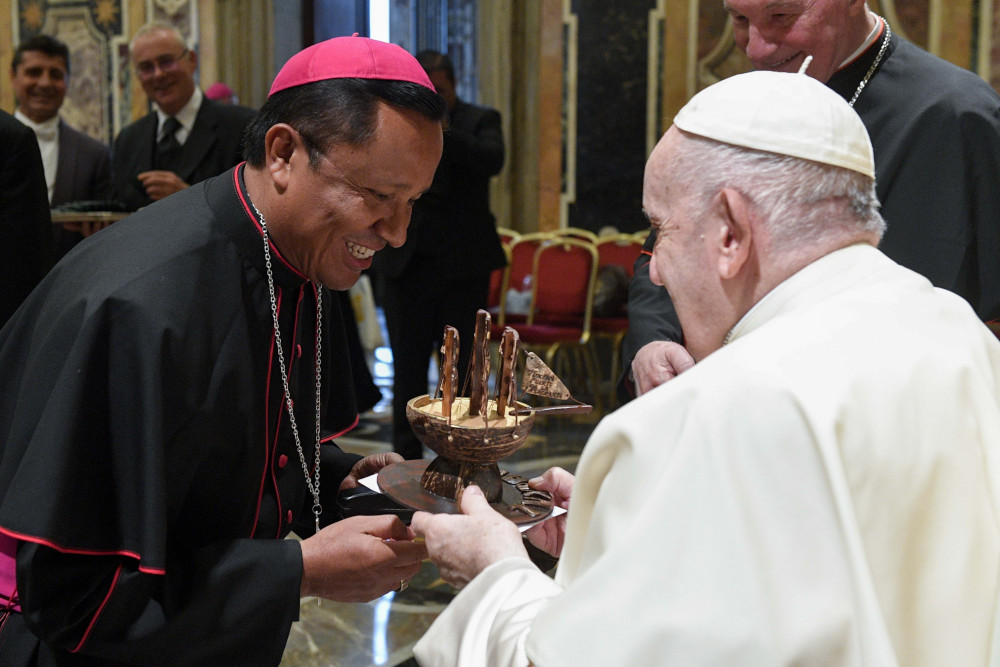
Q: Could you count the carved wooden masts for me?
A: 3